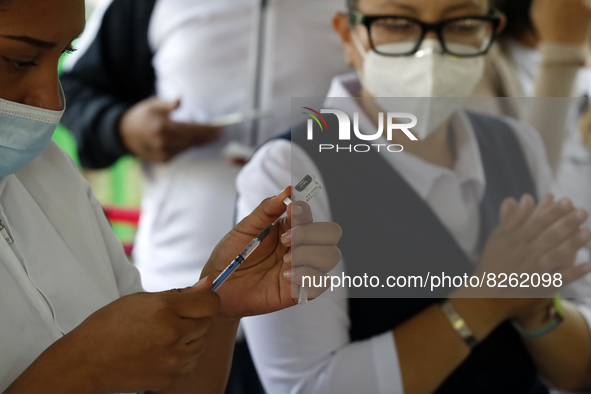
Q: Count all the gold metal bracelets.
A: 1